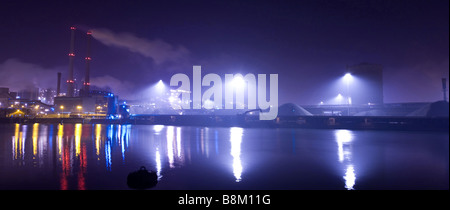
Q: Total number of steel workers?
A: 0